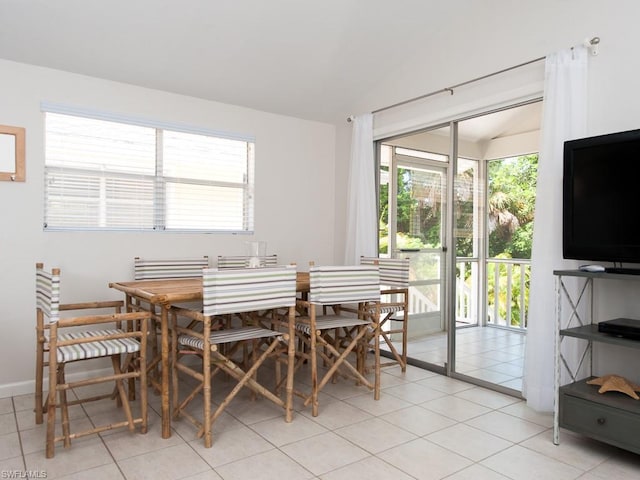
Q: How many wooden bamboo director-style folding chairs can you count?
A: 6